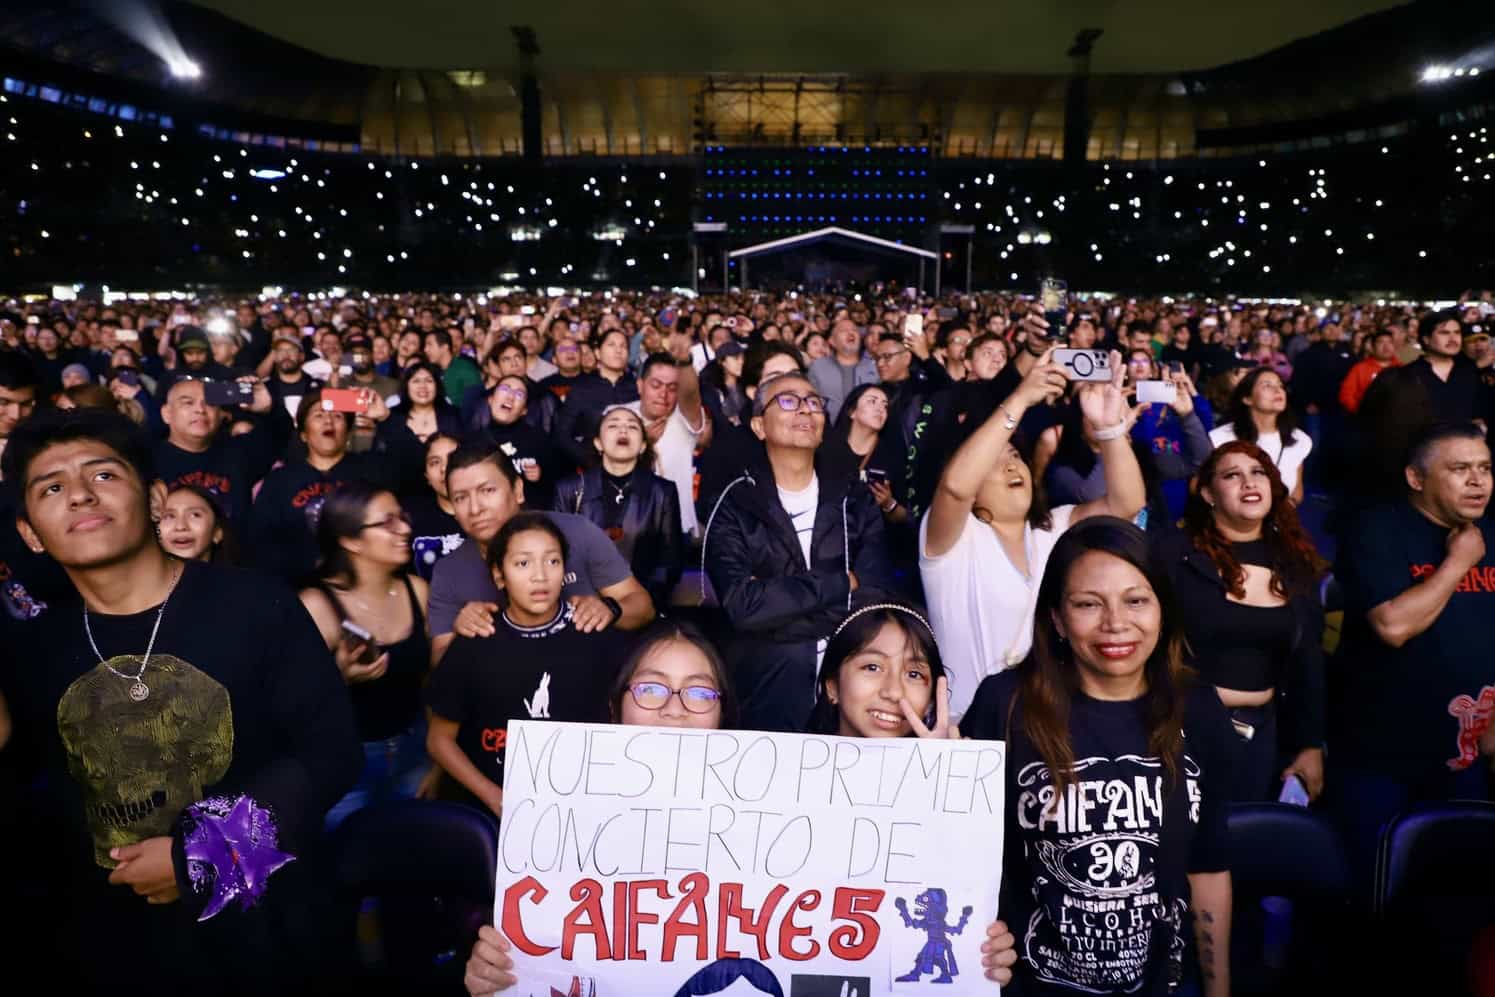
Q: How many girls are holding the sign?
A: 2